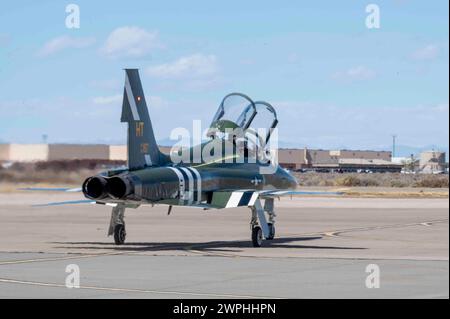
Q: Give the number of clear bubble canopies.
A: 2